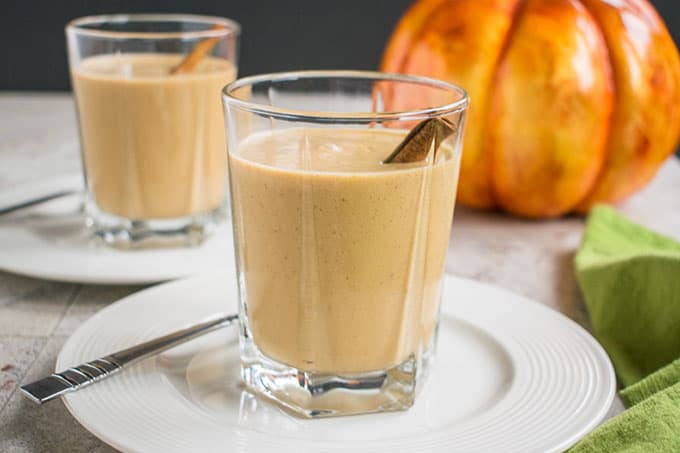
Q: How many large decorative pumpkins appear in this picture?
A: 1